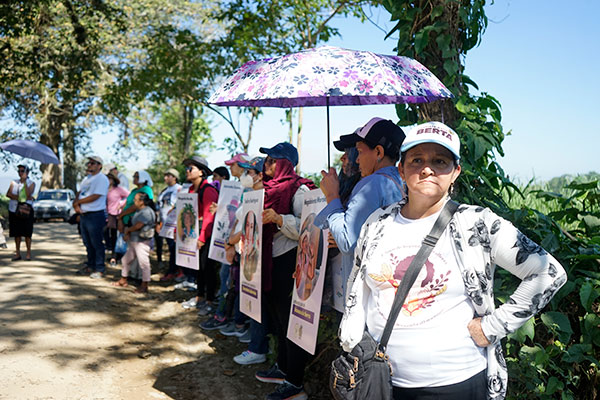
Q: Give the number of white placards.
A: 5